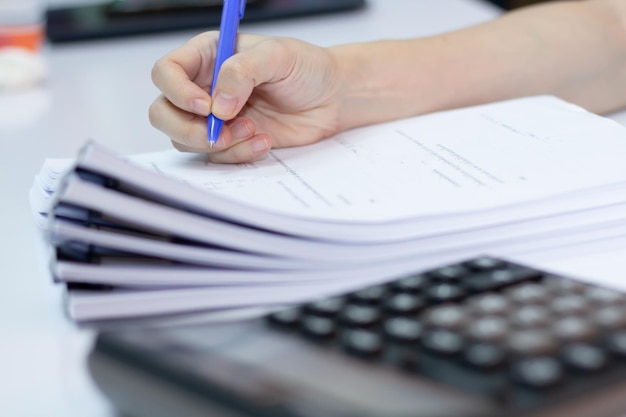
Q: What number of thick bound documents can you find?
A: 5